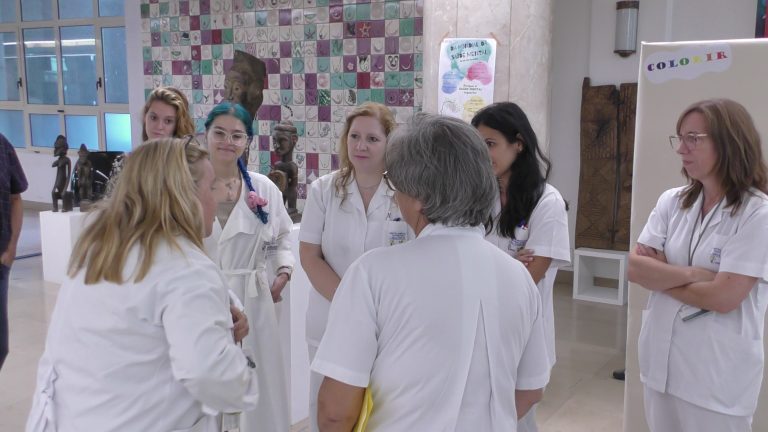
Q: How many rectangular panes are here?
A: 12